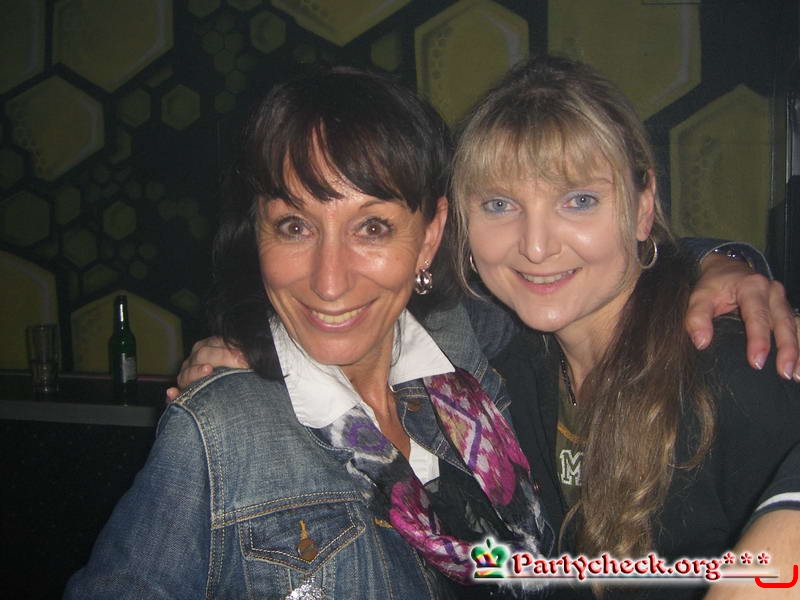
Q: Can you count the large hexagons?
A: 9